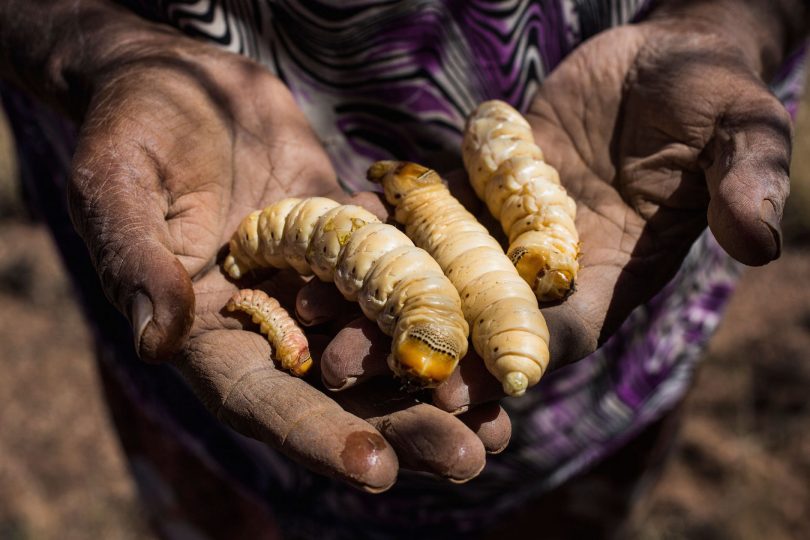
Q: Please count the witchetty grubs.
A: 4